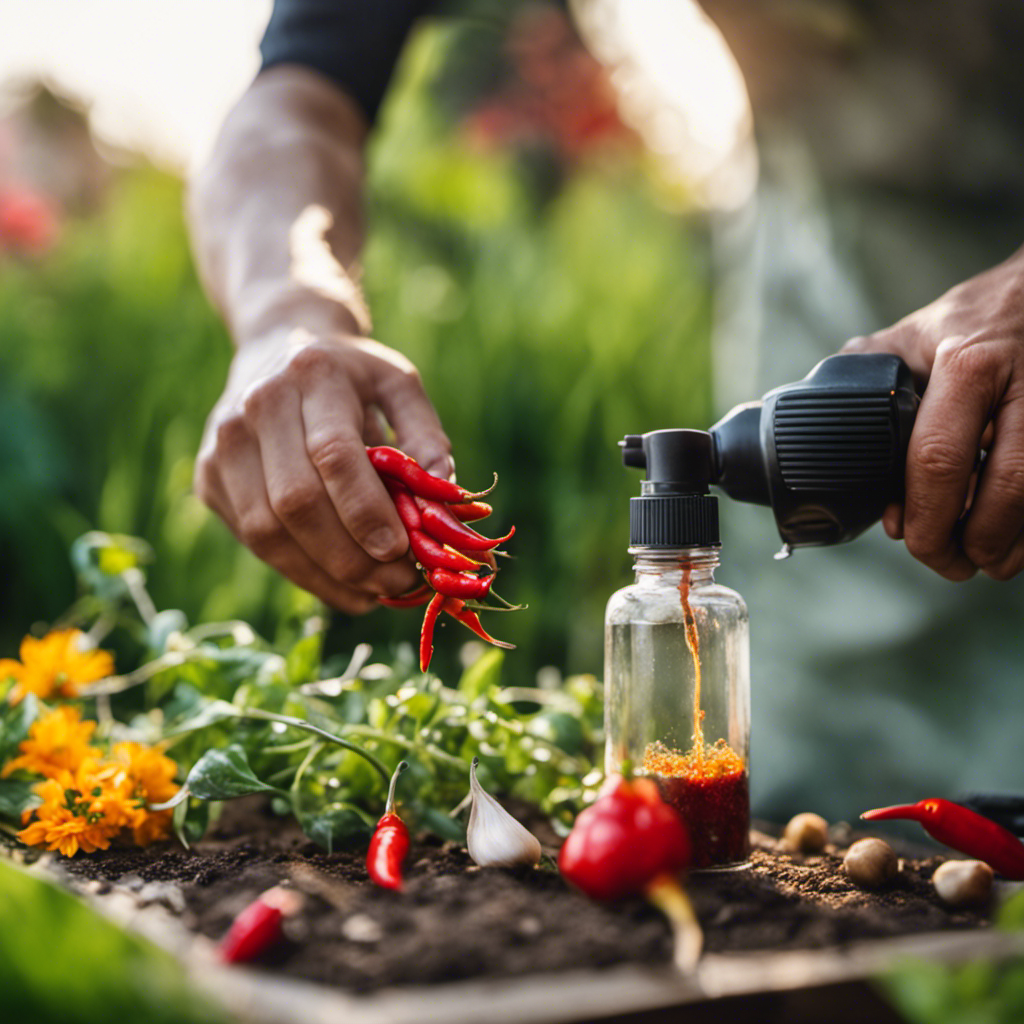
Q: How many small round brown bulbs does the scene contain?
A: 3